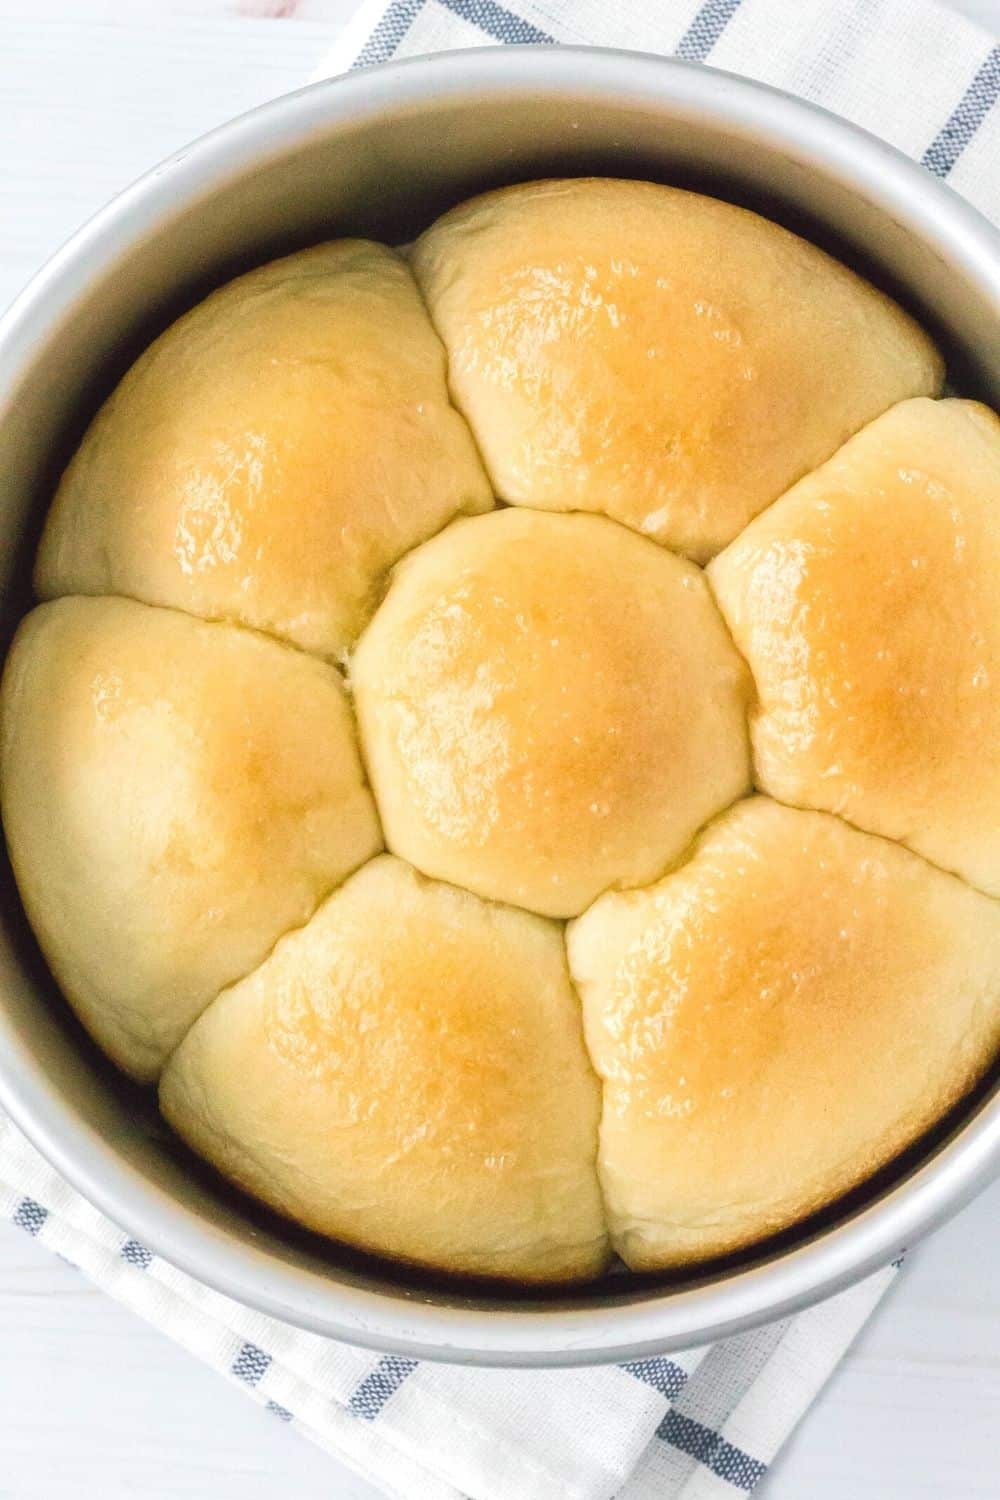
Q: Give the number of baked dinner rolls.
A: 7